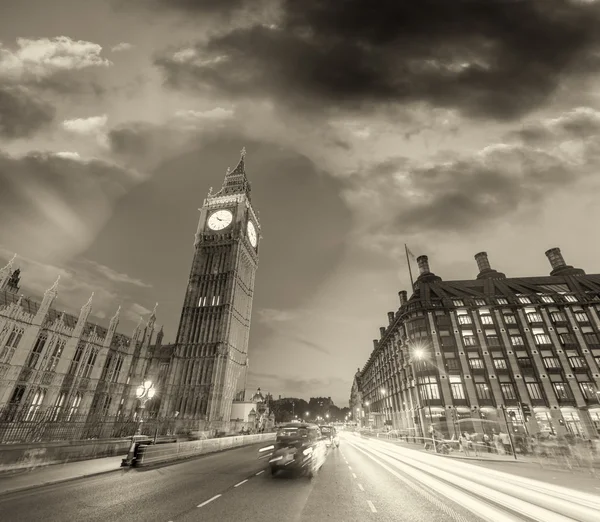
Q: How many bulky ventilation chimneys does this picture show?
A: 7